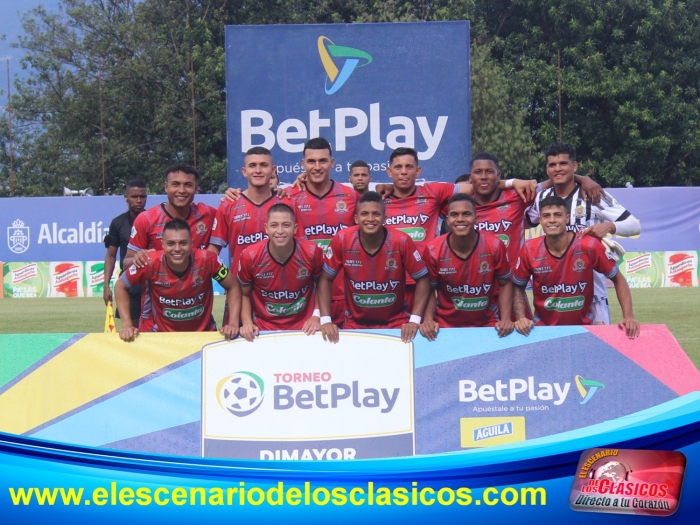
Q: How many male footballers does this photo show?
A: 11